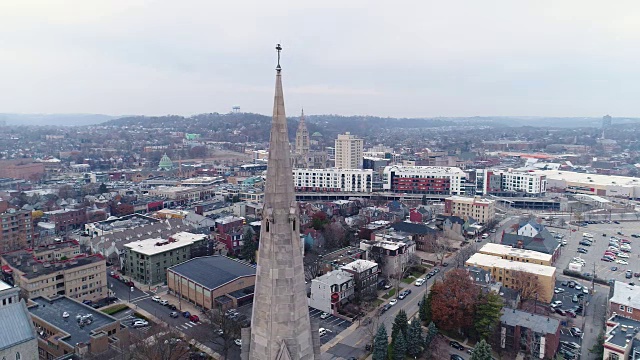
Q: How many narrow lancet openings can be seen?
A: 2